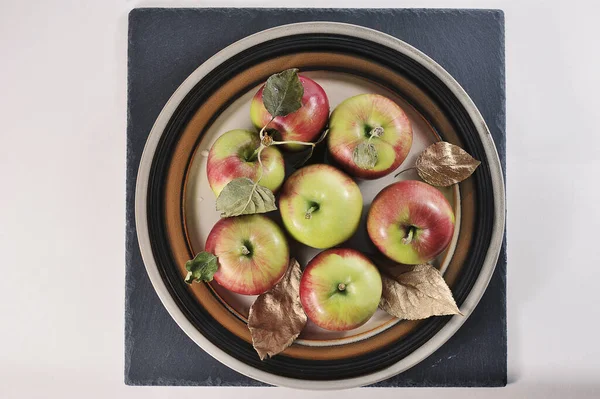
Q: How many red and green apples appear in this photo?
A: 7